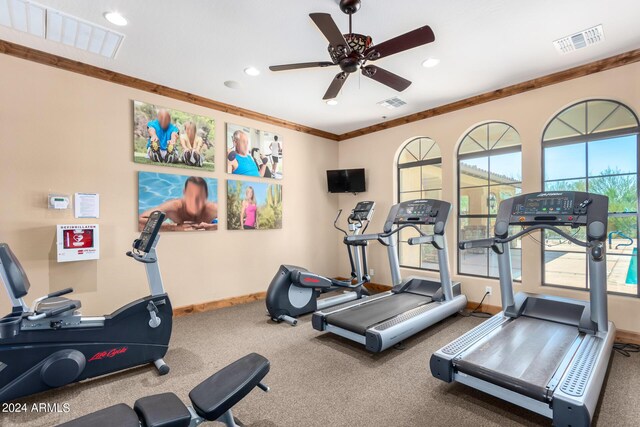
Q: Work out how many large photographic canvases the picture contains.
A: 4